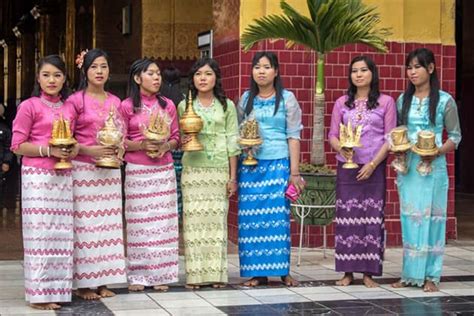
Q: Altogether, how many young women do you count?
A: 7